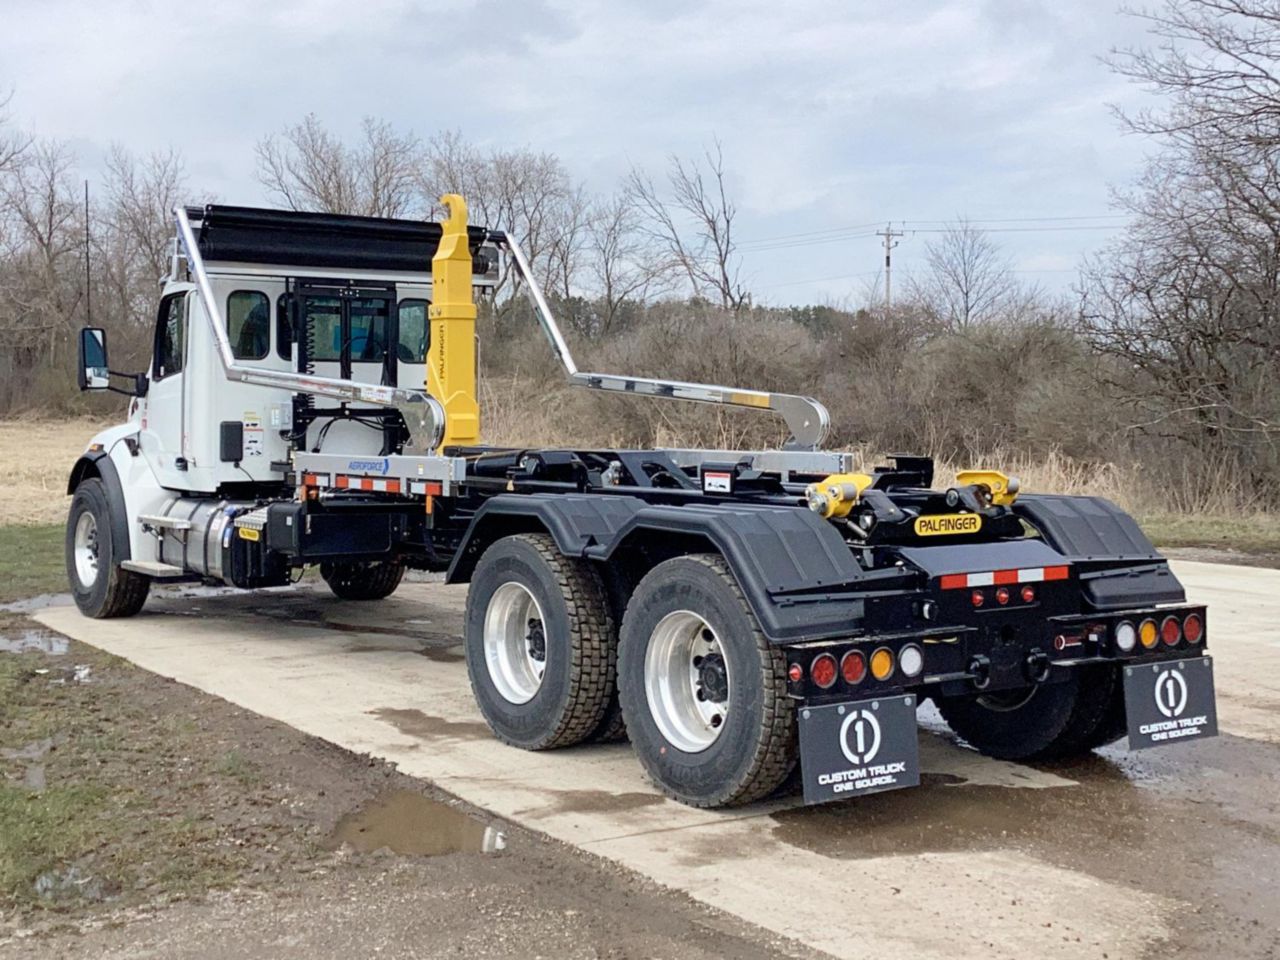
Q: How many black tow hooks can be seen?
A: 2